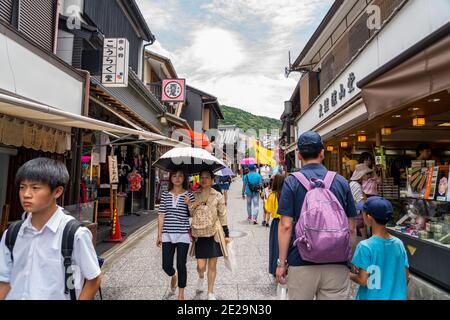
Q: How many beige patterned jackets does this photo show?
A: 1